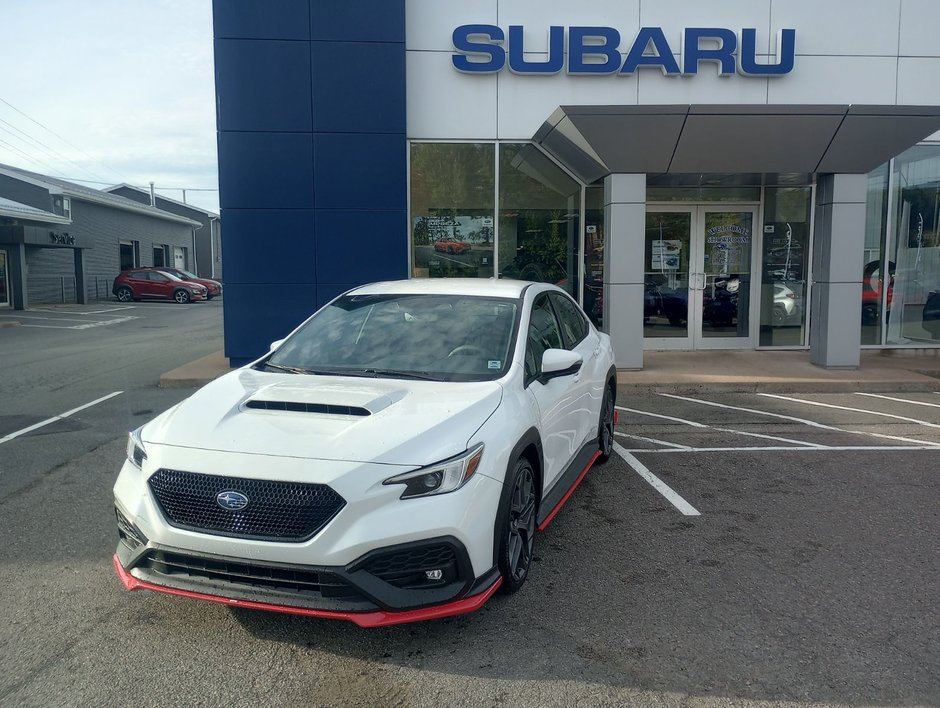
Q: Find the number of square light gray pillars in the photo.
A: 2